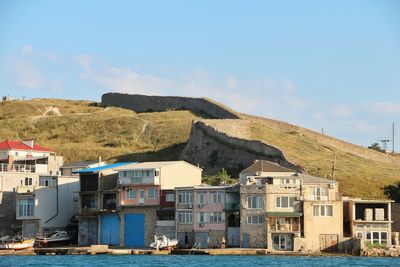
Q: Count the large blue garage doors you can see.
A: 2